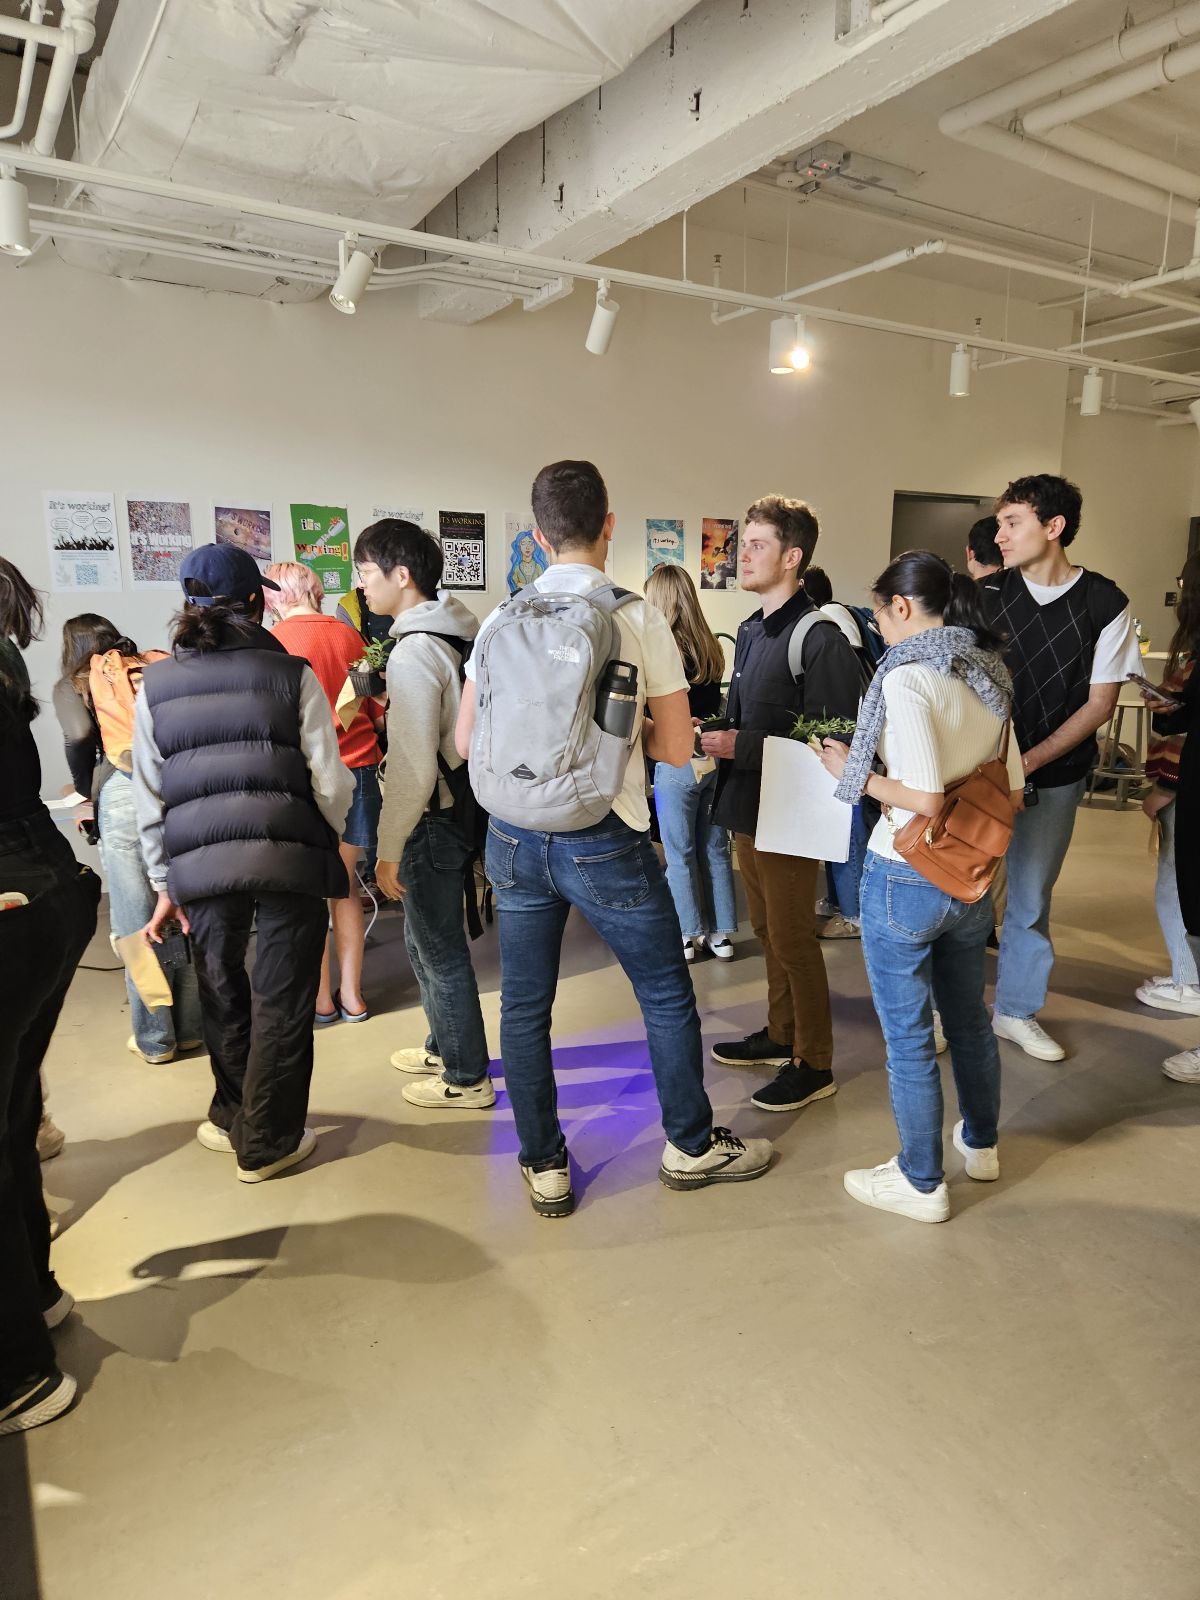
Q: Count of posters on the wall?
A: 9